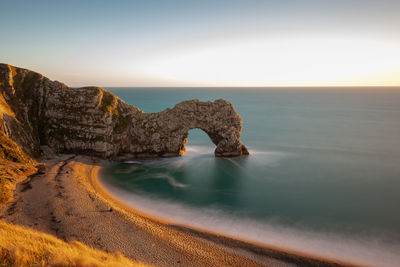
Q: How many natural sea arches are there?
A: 1